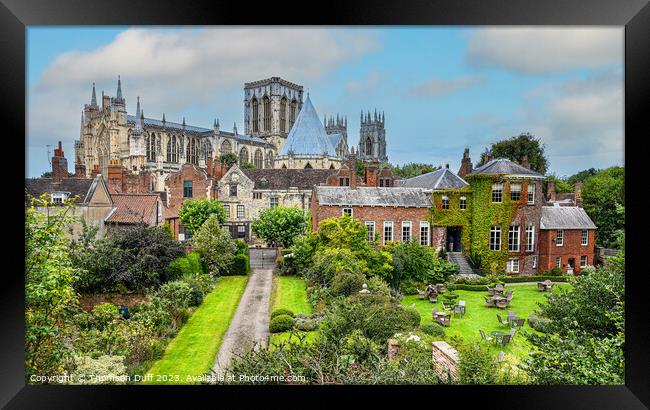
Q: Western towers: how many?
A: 2